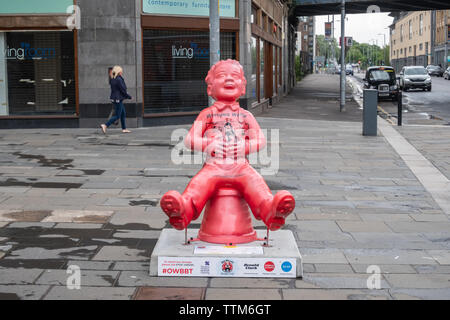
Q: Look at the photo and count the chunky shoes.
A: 2